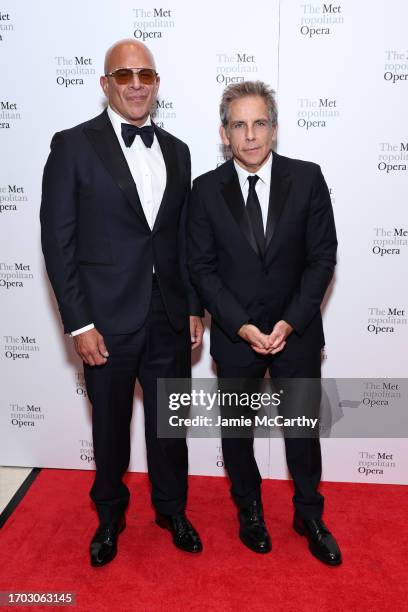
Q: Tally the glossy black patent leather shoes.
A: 4